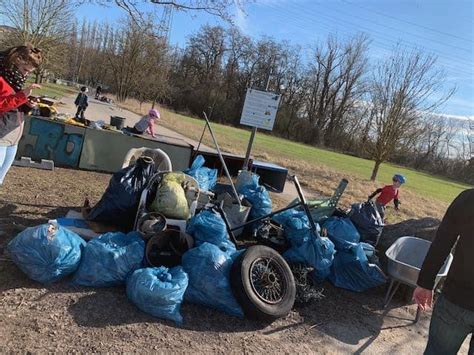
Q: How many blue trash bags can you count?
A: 11